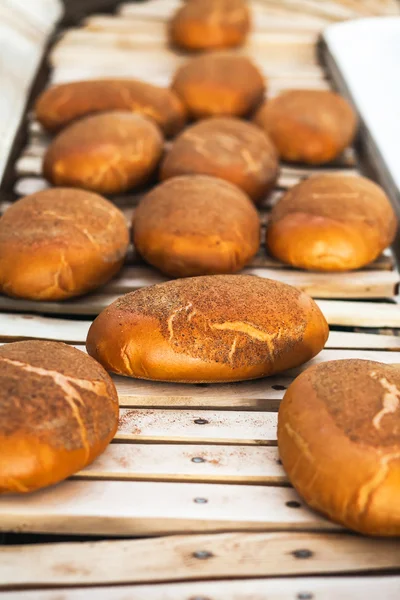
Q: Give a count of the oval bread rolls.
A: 12